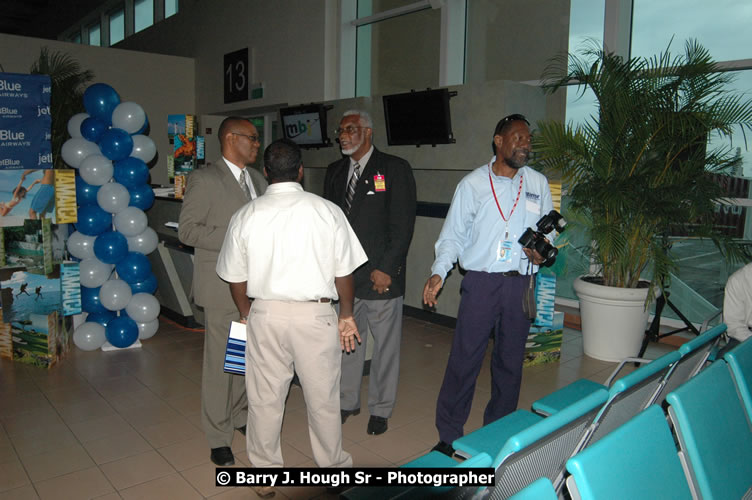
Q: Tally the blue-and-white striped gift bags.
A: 1